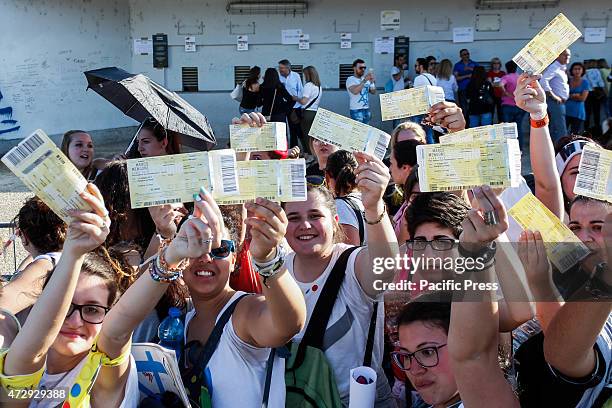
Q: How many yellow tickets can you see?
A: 11